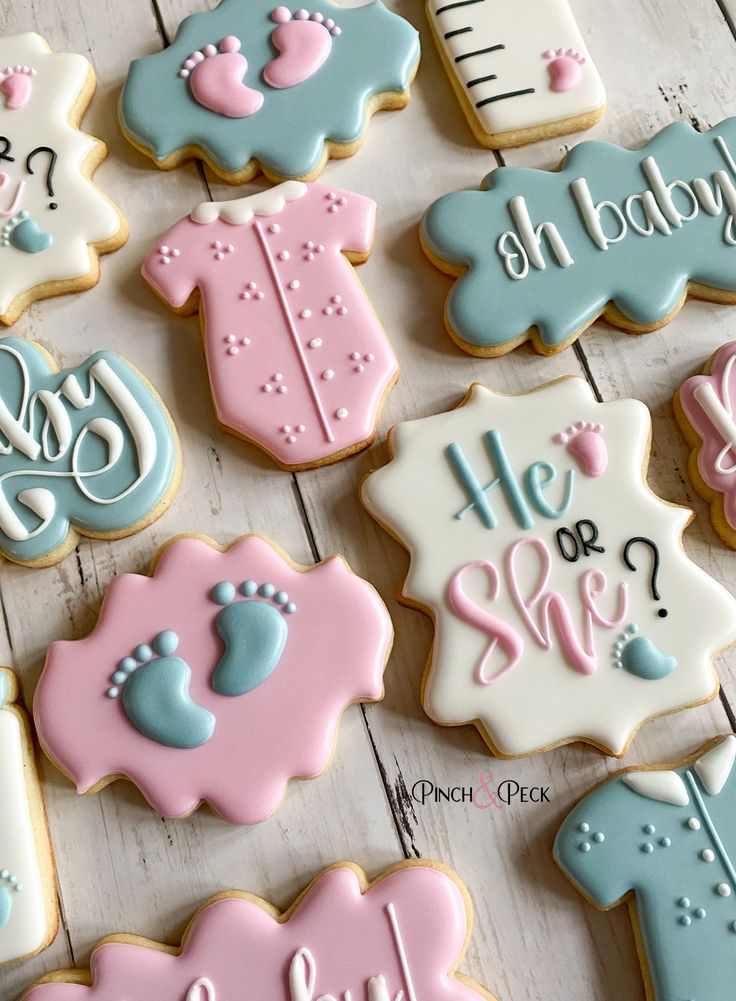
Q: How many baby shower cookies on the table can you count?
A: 12